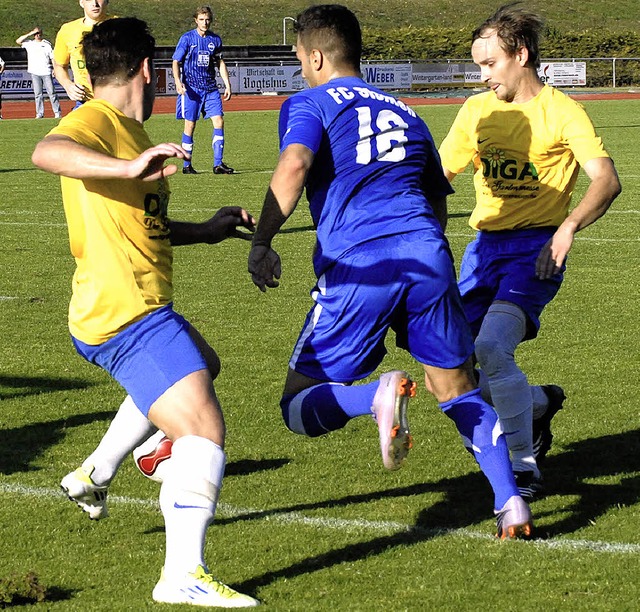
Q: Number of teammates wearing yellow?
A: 3